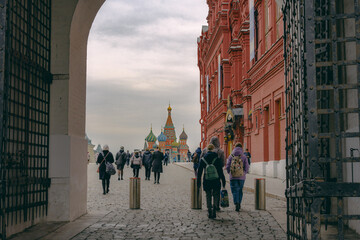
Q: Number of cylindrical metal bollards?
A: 3